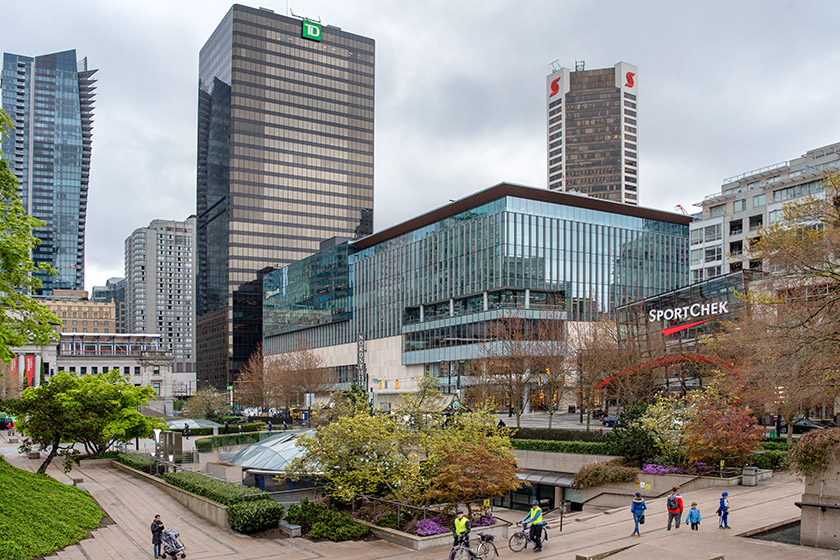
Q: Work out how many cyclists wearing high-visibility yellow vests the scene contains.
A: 2